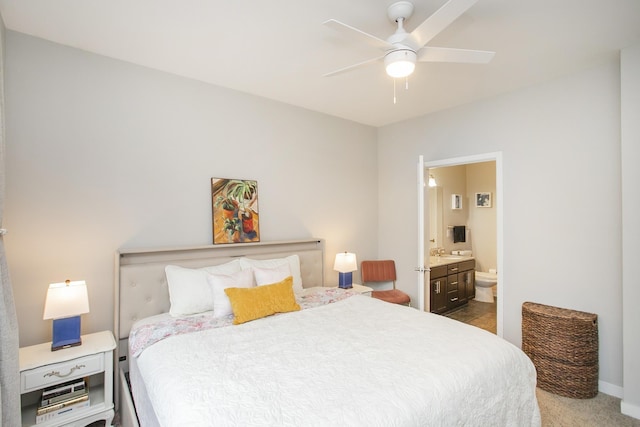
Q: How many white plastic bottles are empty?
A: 0